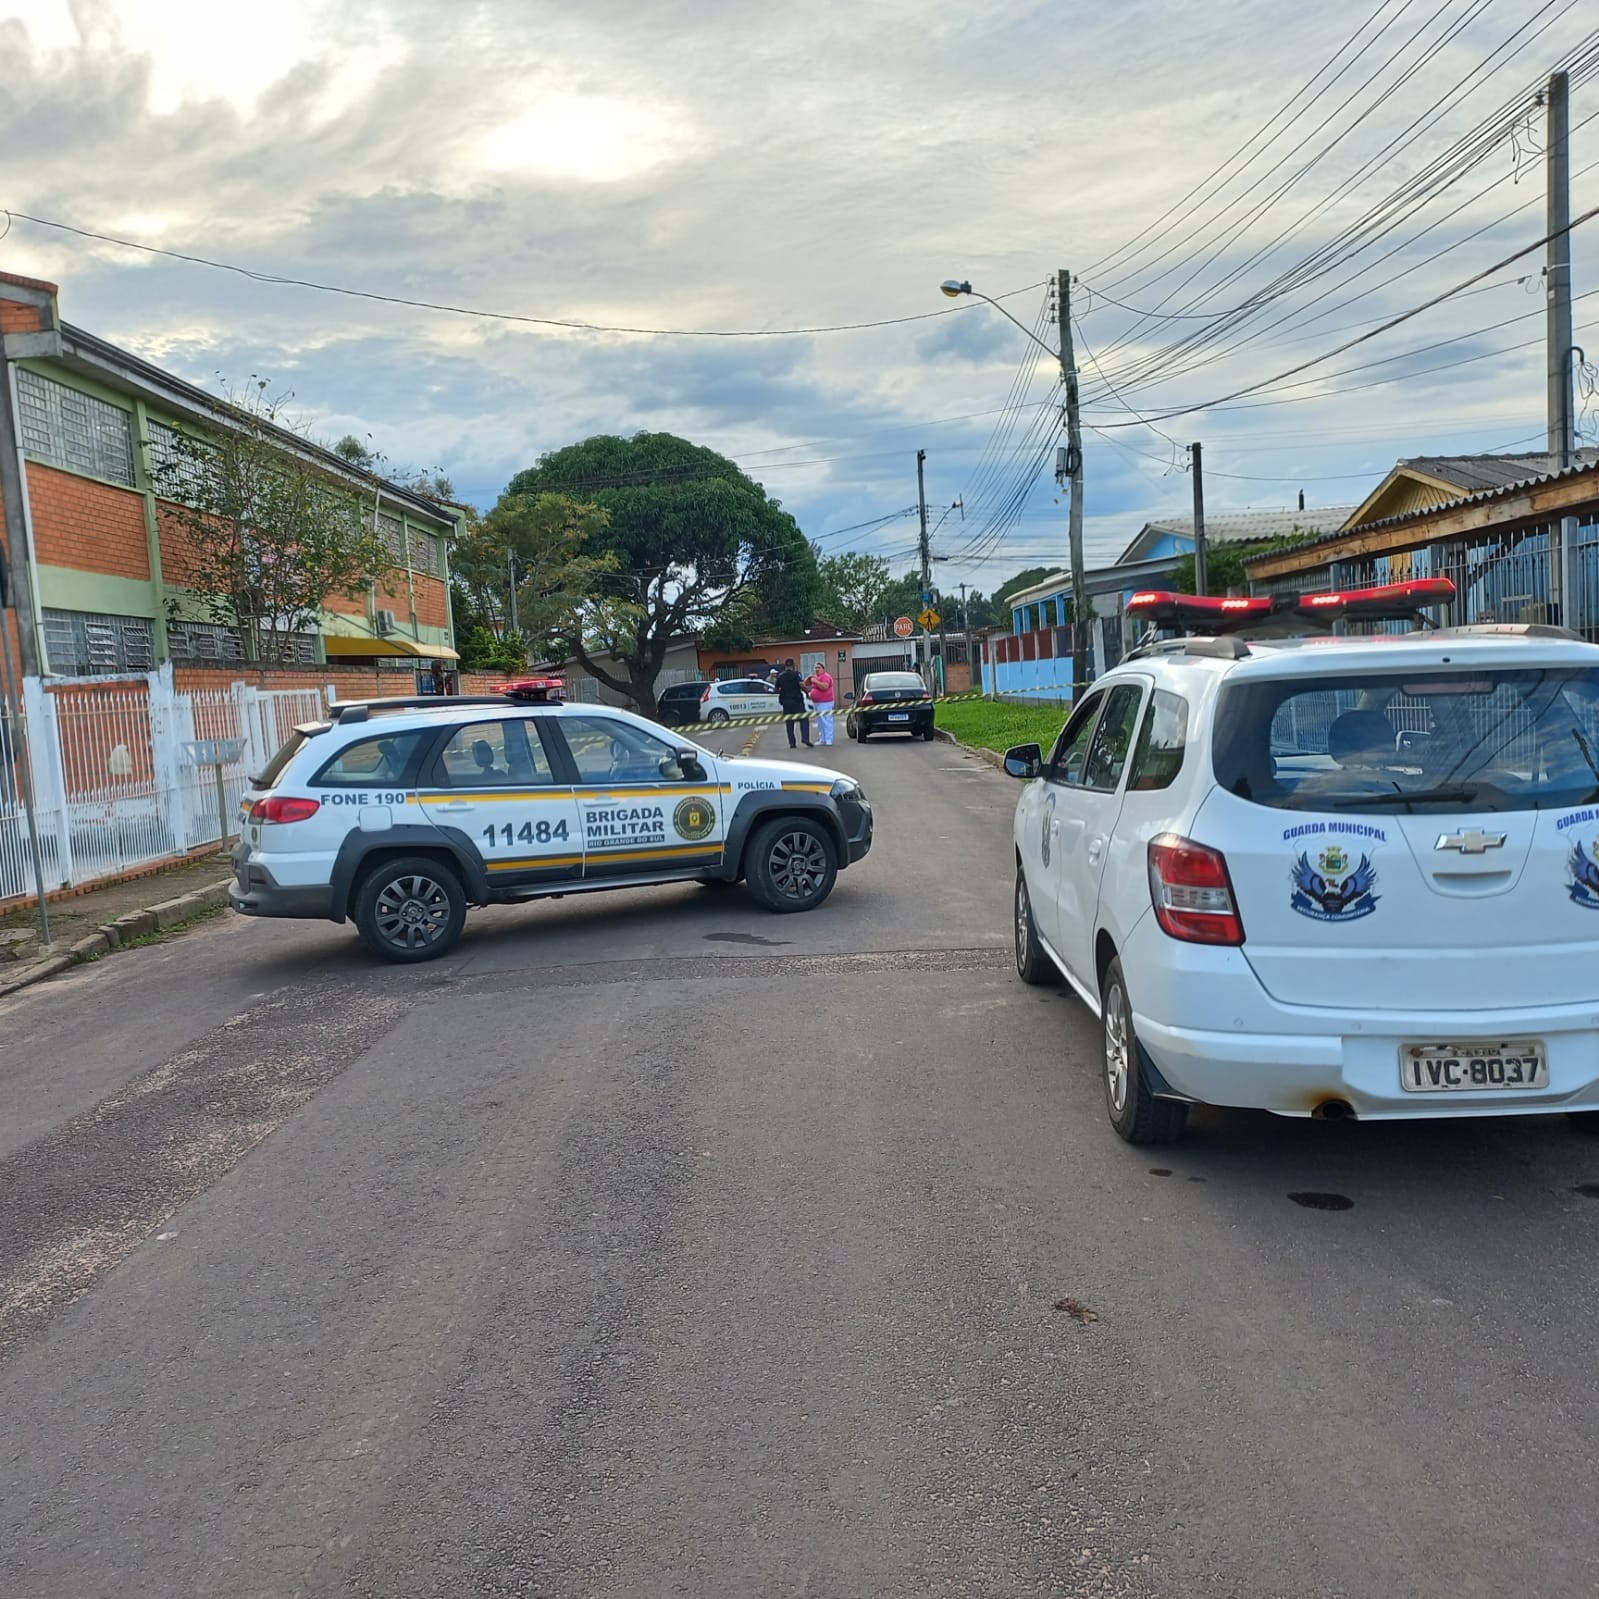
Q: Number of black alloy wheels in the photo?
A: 2